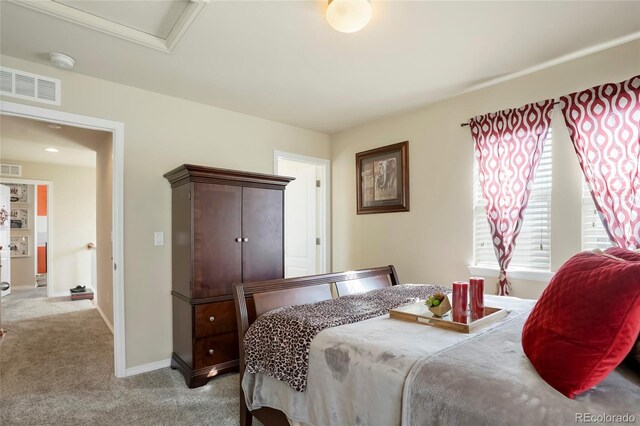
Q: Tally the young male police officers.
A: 0